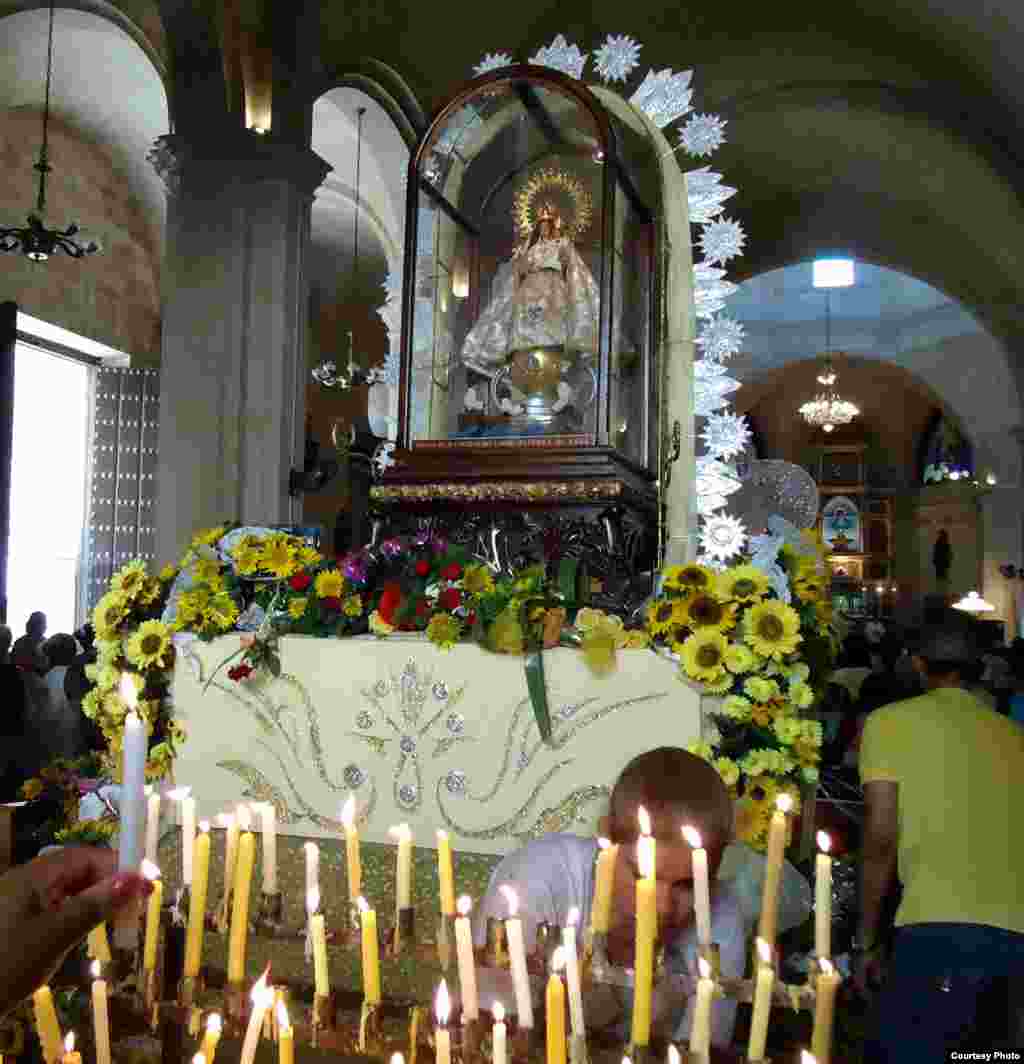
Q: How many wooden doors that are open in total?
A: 1